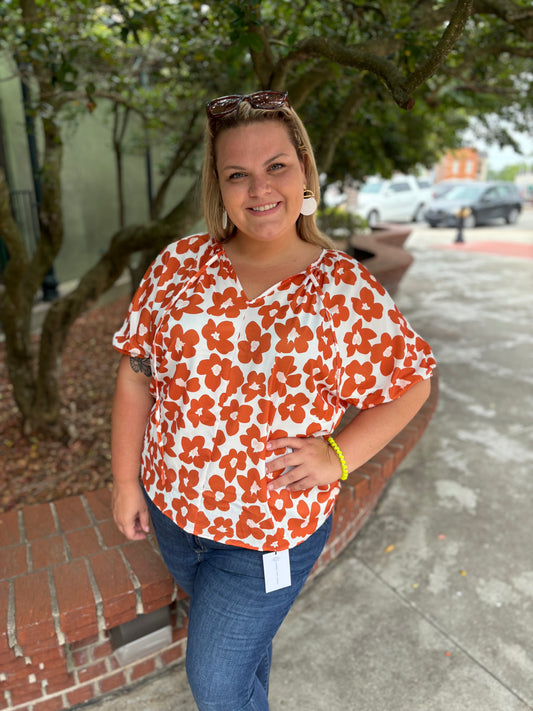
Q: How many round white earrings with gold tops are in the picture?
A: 2